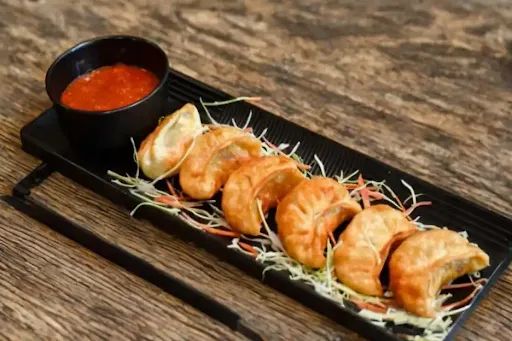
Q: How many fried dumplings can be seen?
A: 6